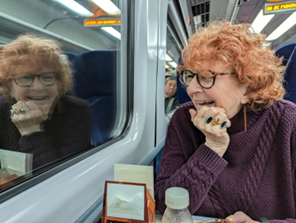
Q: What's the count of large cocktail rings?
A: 3